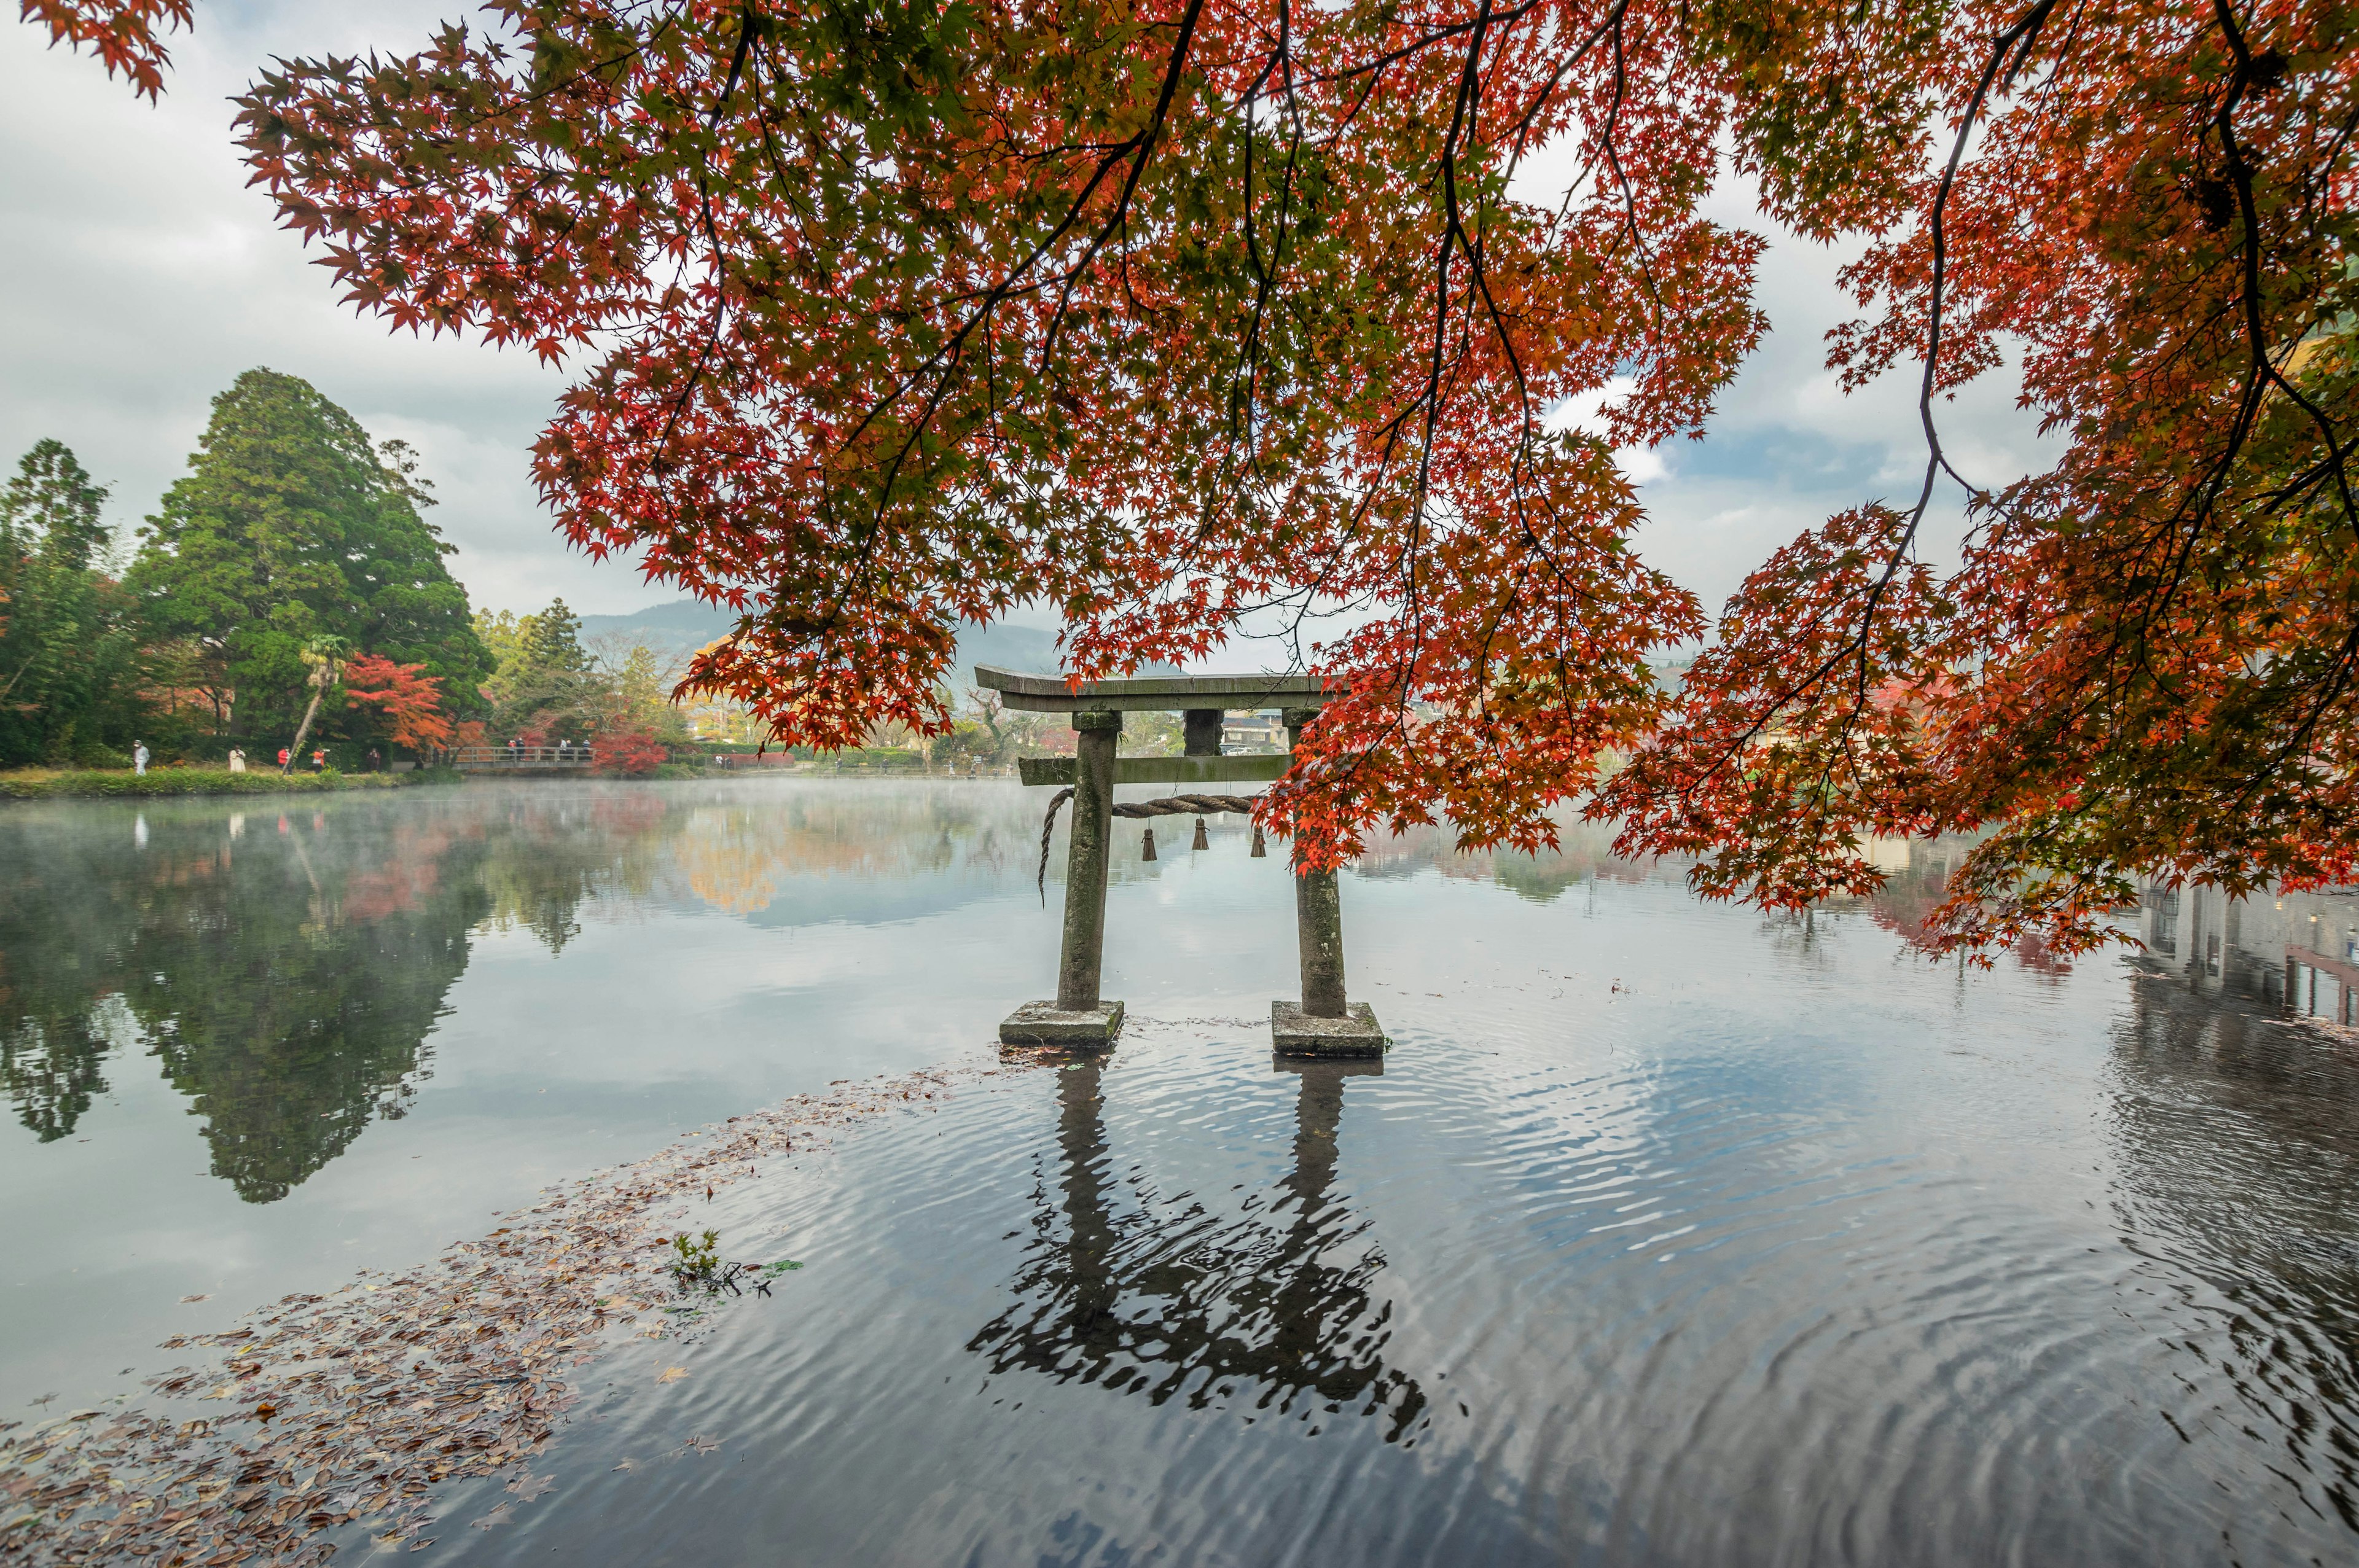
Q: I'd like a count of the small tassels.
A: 3